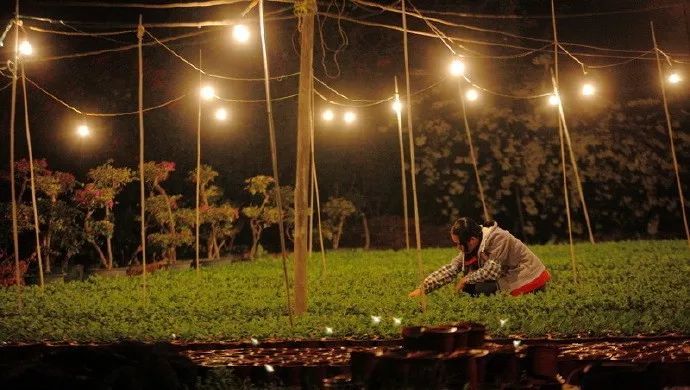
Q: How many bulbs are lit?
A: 13